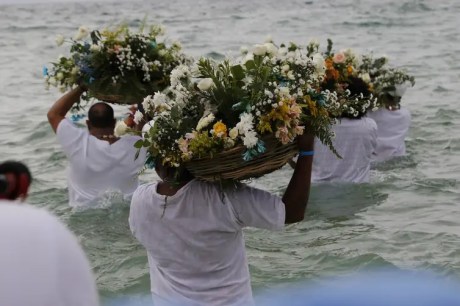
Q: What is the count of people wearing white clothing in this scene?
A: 5